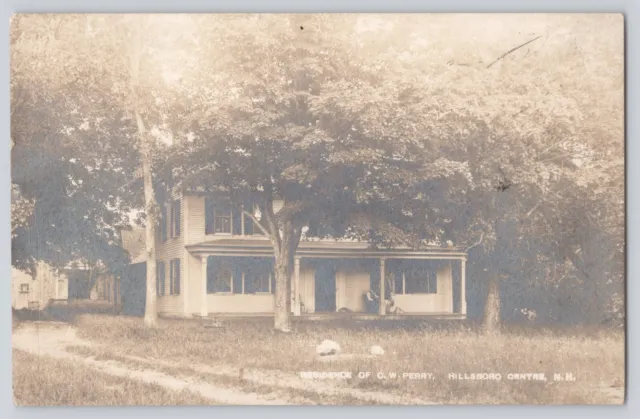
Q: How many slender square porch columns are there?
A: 4